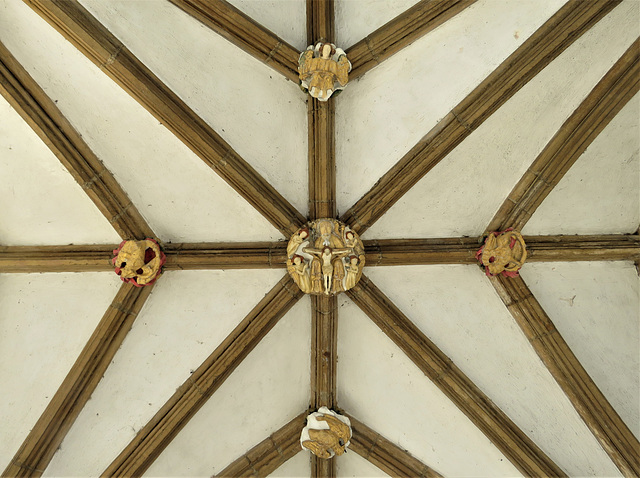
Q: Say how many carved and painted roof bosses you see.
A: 5